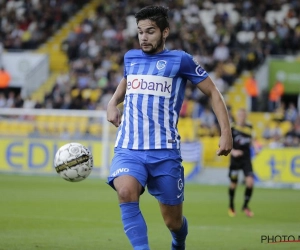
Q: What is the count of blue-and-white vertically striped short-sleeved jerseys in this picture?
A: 1